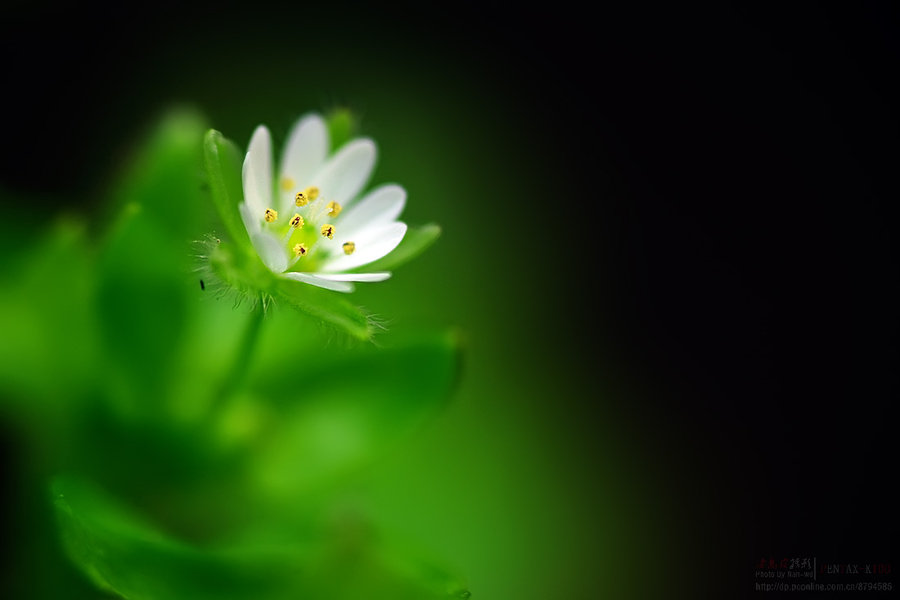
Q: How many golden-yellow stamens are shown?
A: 9